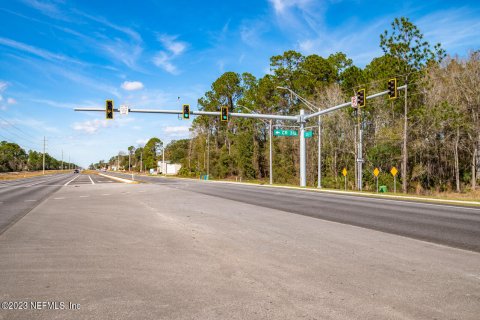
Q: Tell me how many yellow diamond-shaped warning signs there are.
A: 3